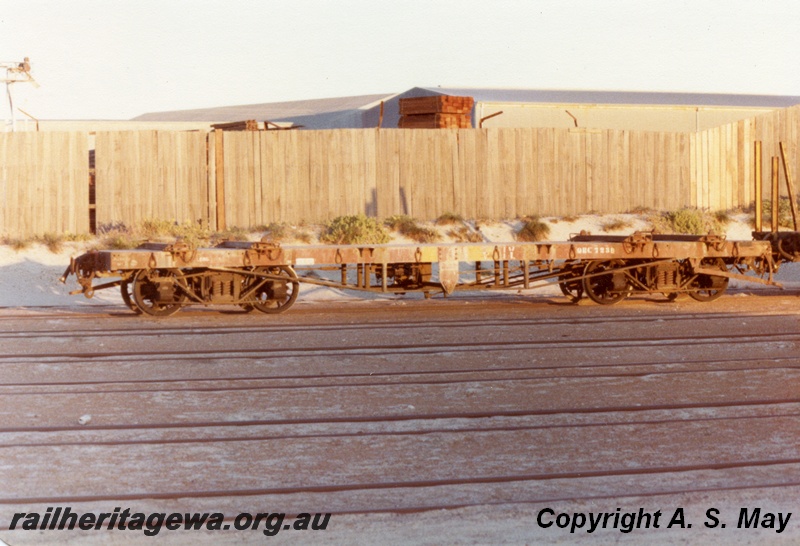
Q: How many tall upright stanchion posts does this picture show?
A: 3